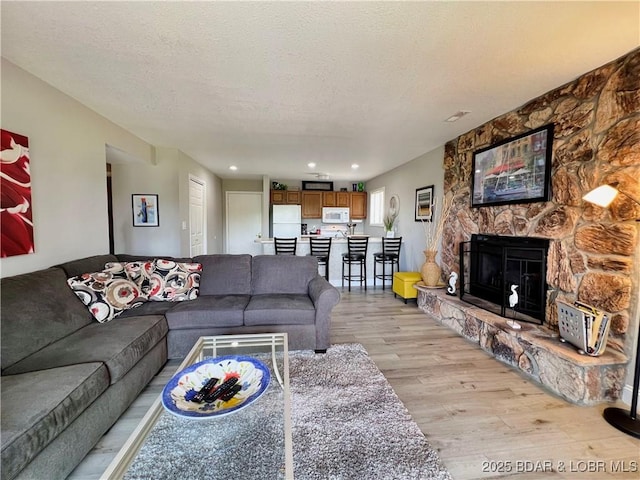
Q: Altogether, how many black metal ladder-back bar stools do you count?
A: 4